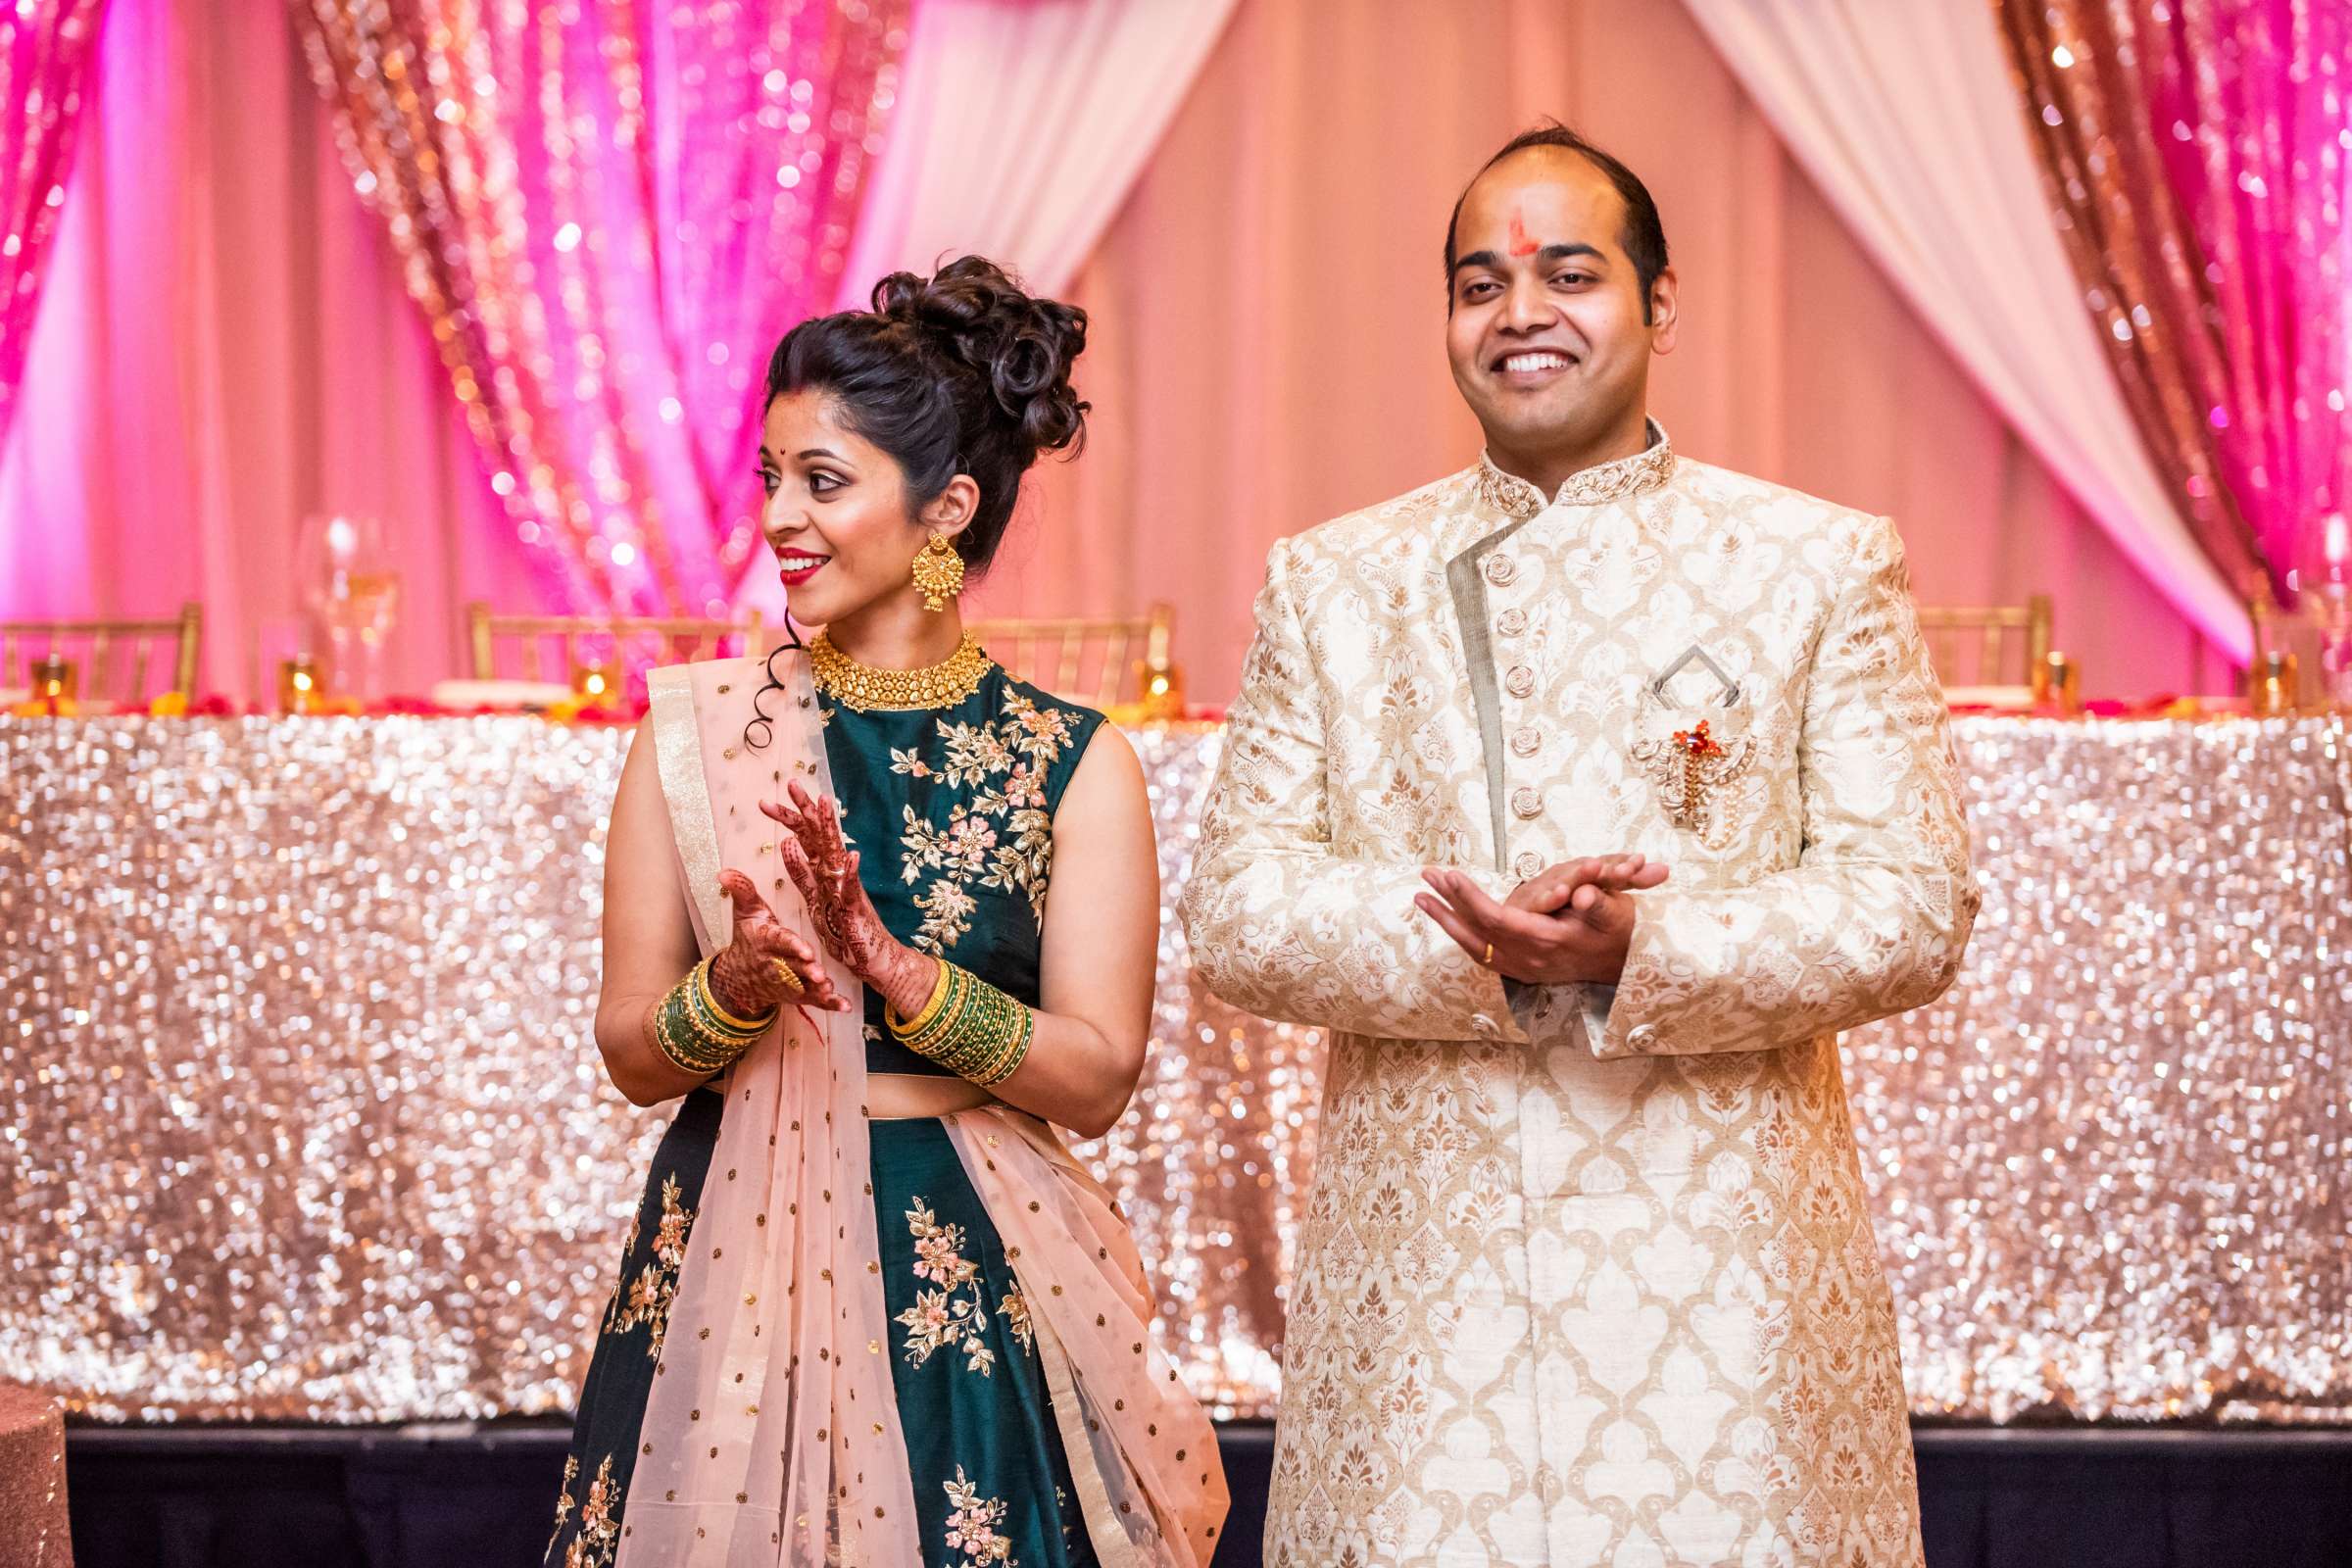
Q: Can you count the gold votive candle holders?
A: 6